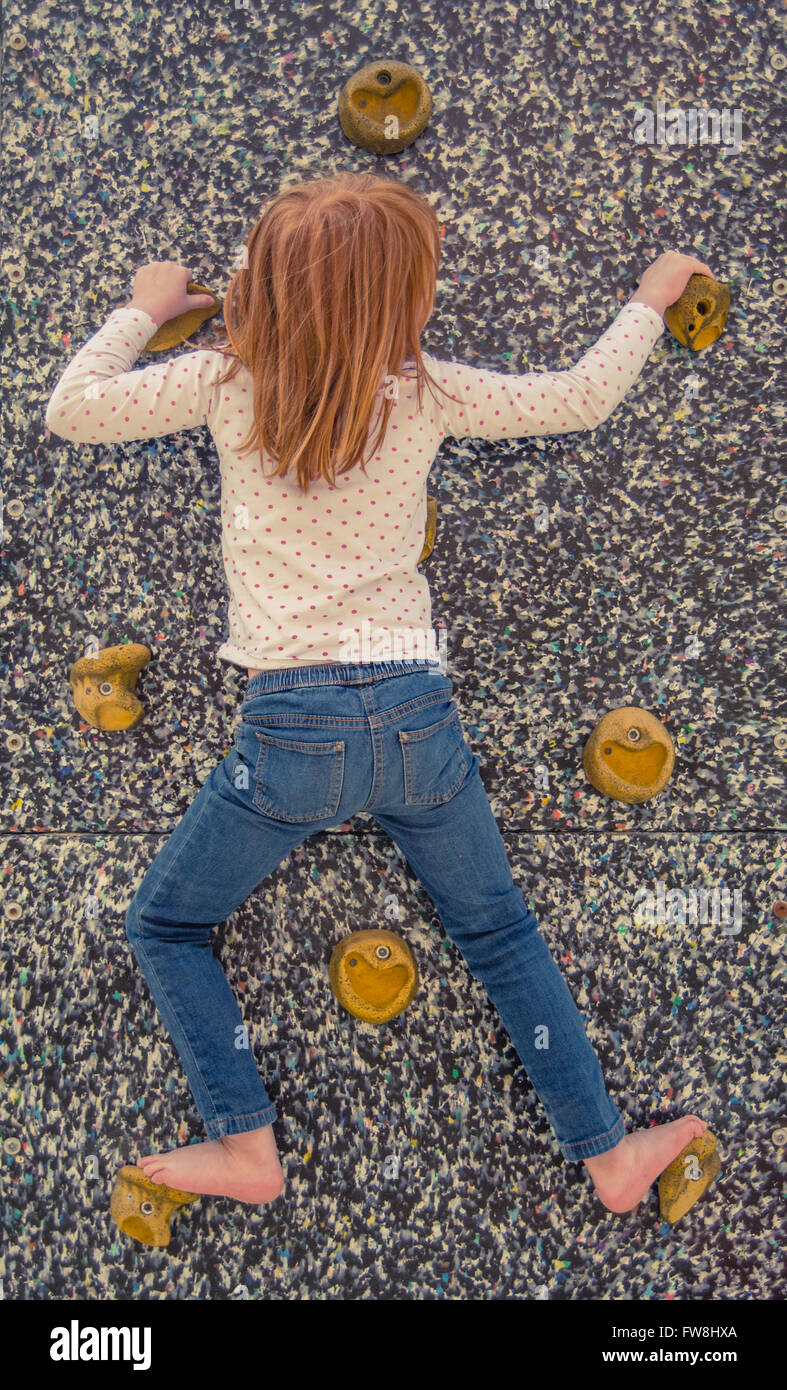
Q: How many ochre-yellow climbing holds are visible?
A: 9